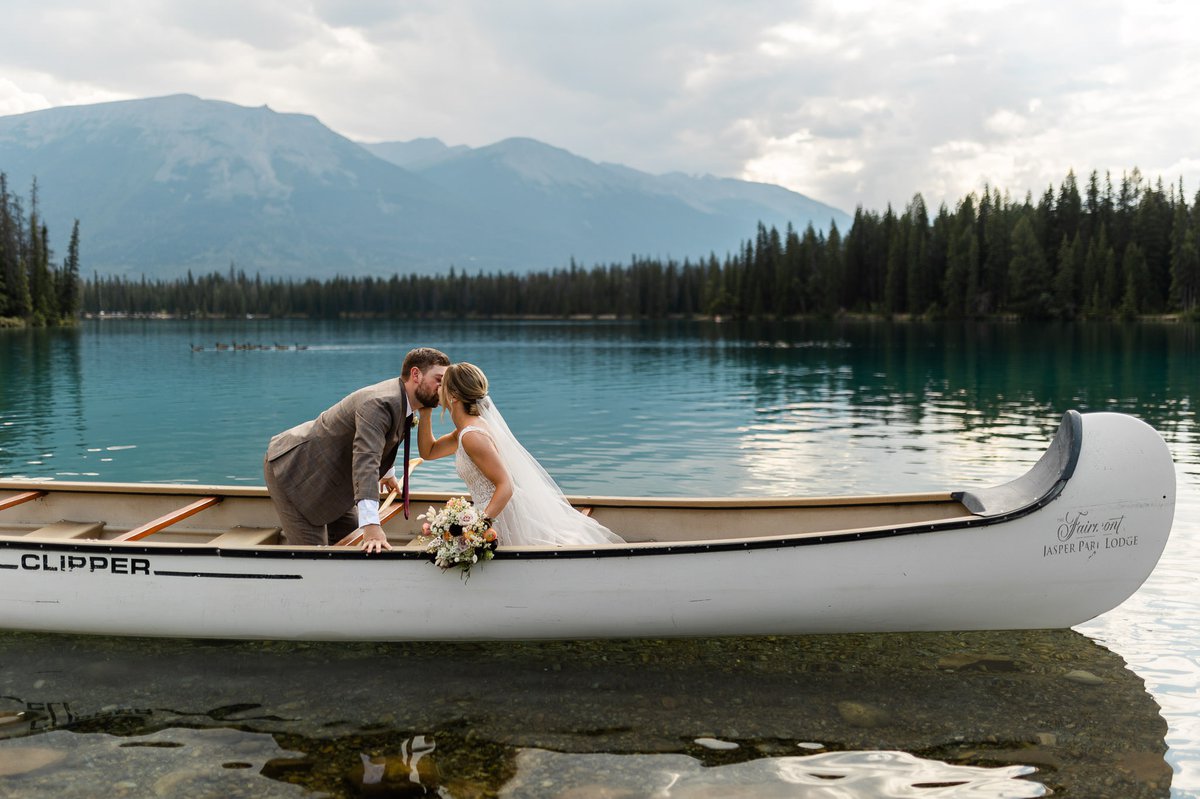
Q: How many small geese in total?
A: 7